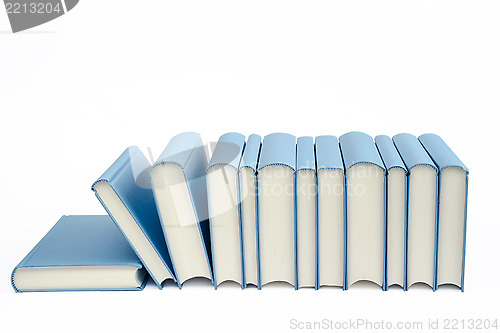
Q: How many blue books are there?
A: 12